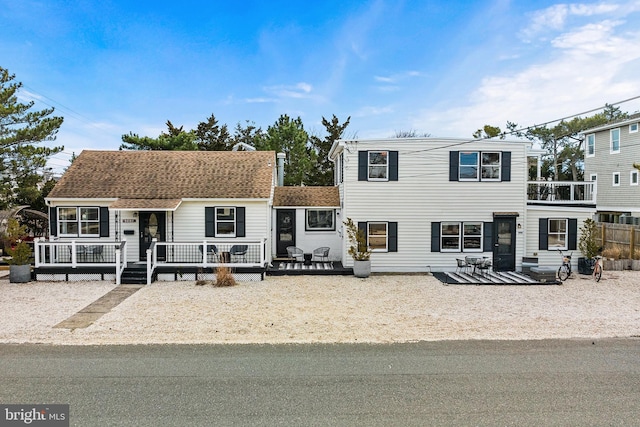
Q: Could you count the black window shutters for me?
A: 14